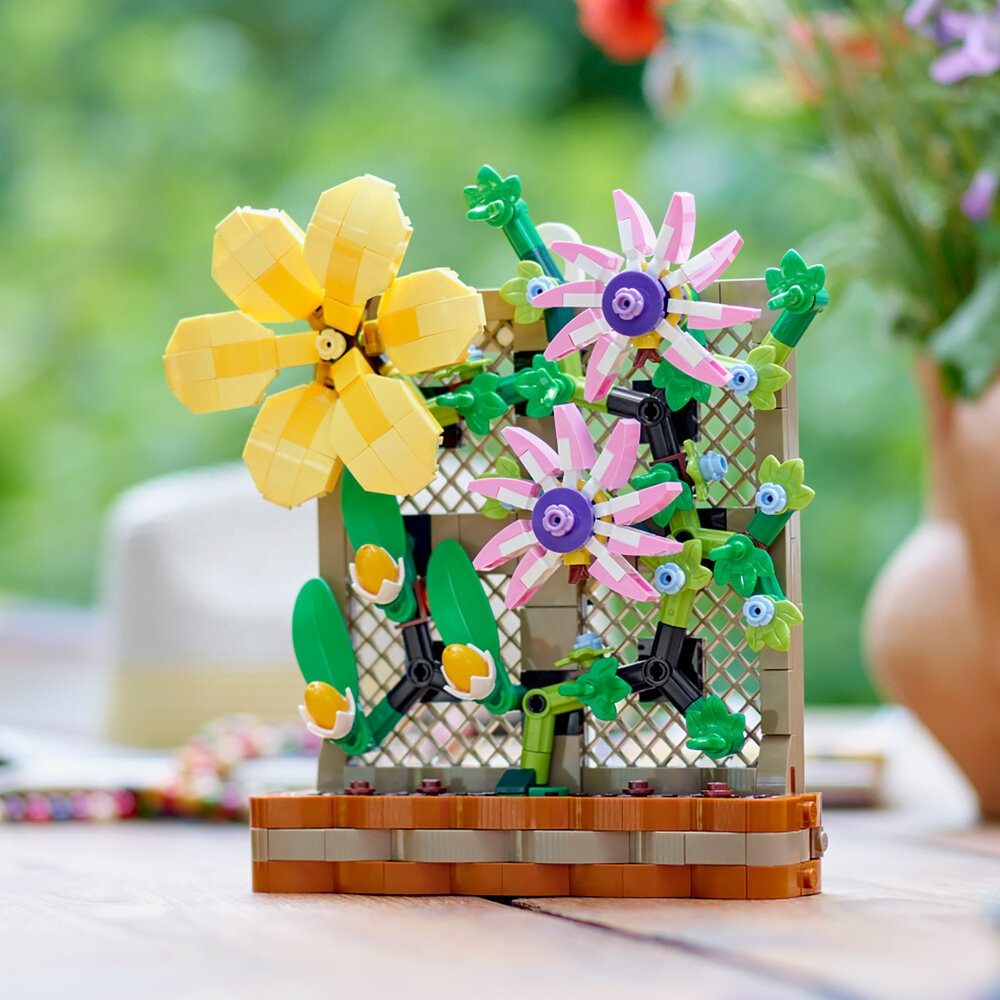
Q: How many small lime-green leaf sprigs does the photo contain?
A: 9